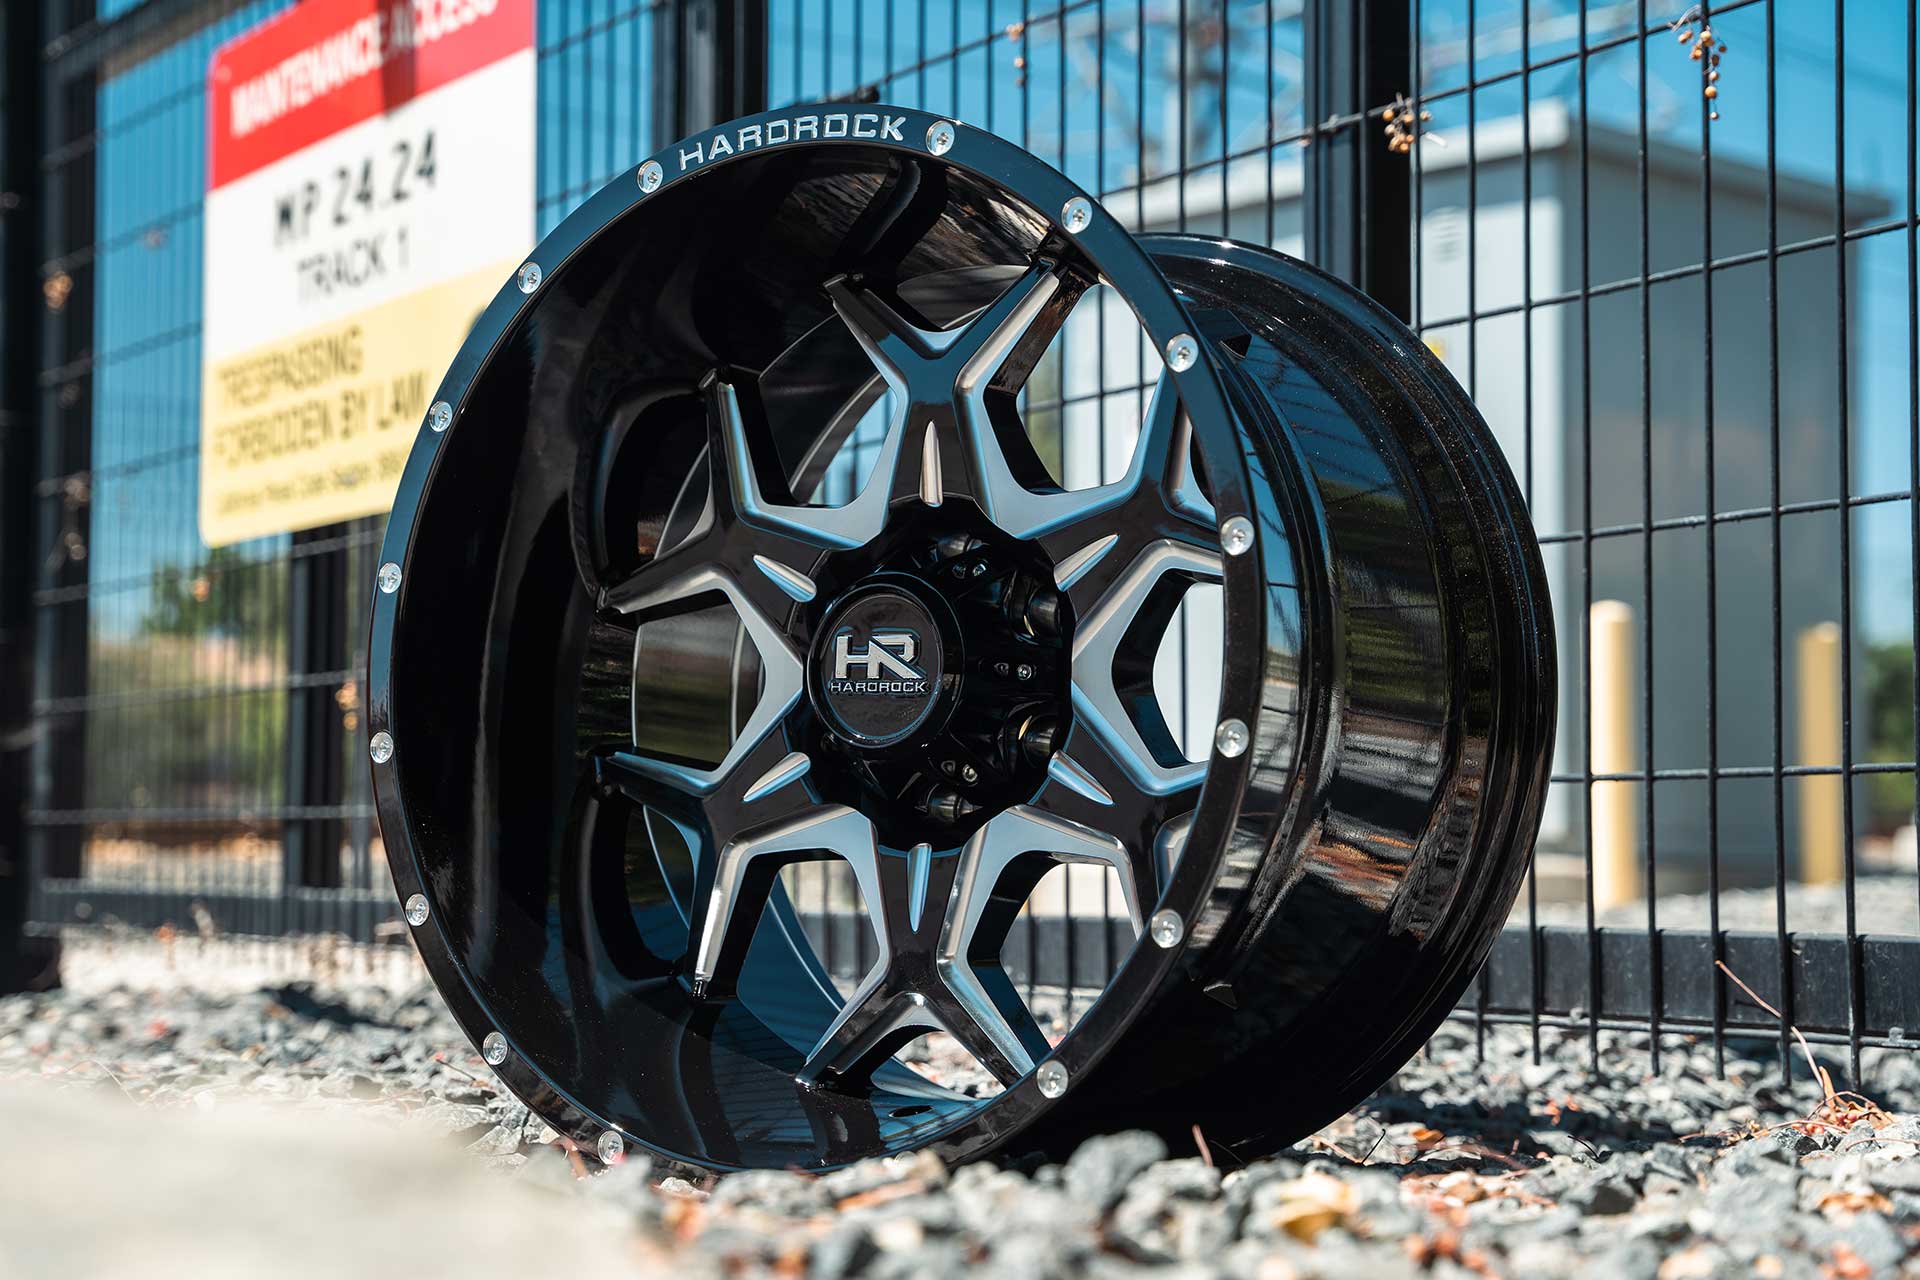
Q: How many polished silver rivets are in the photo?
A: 15